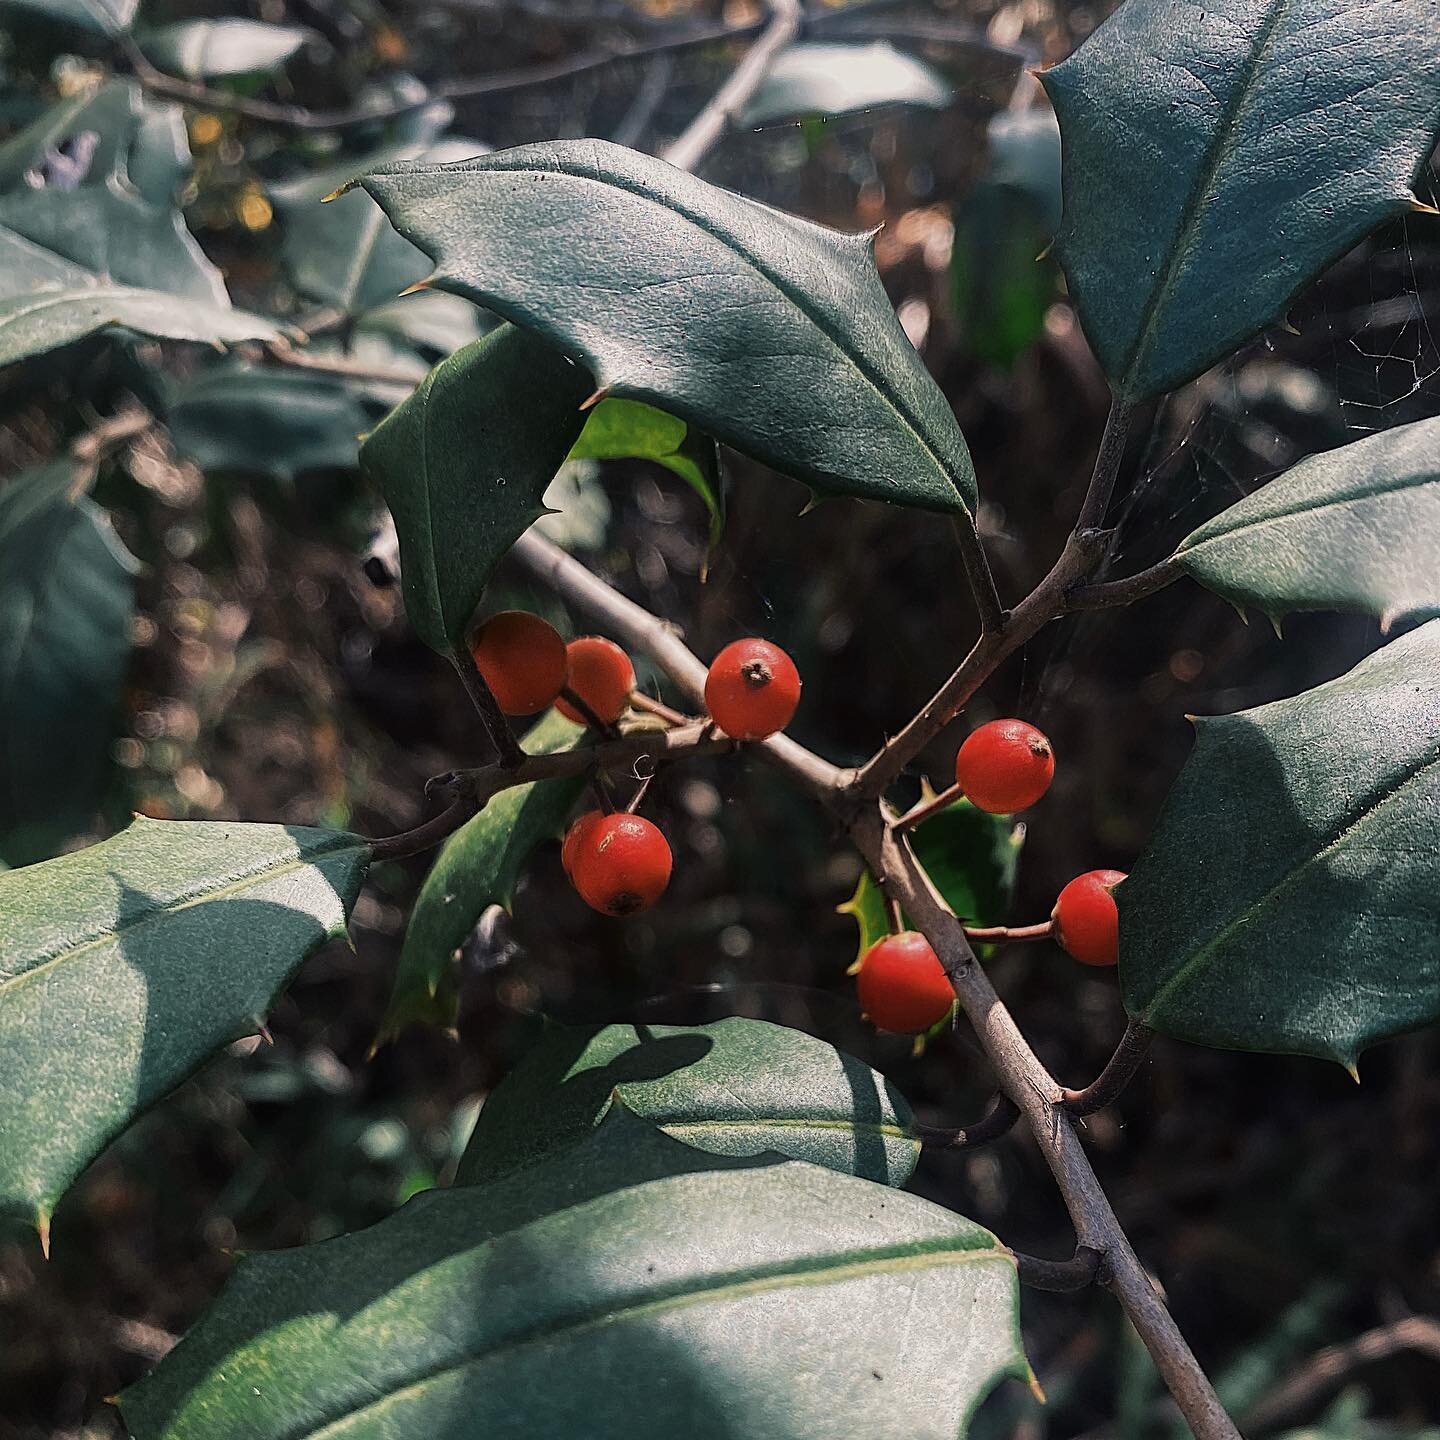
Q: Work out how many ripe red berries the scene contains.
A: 8